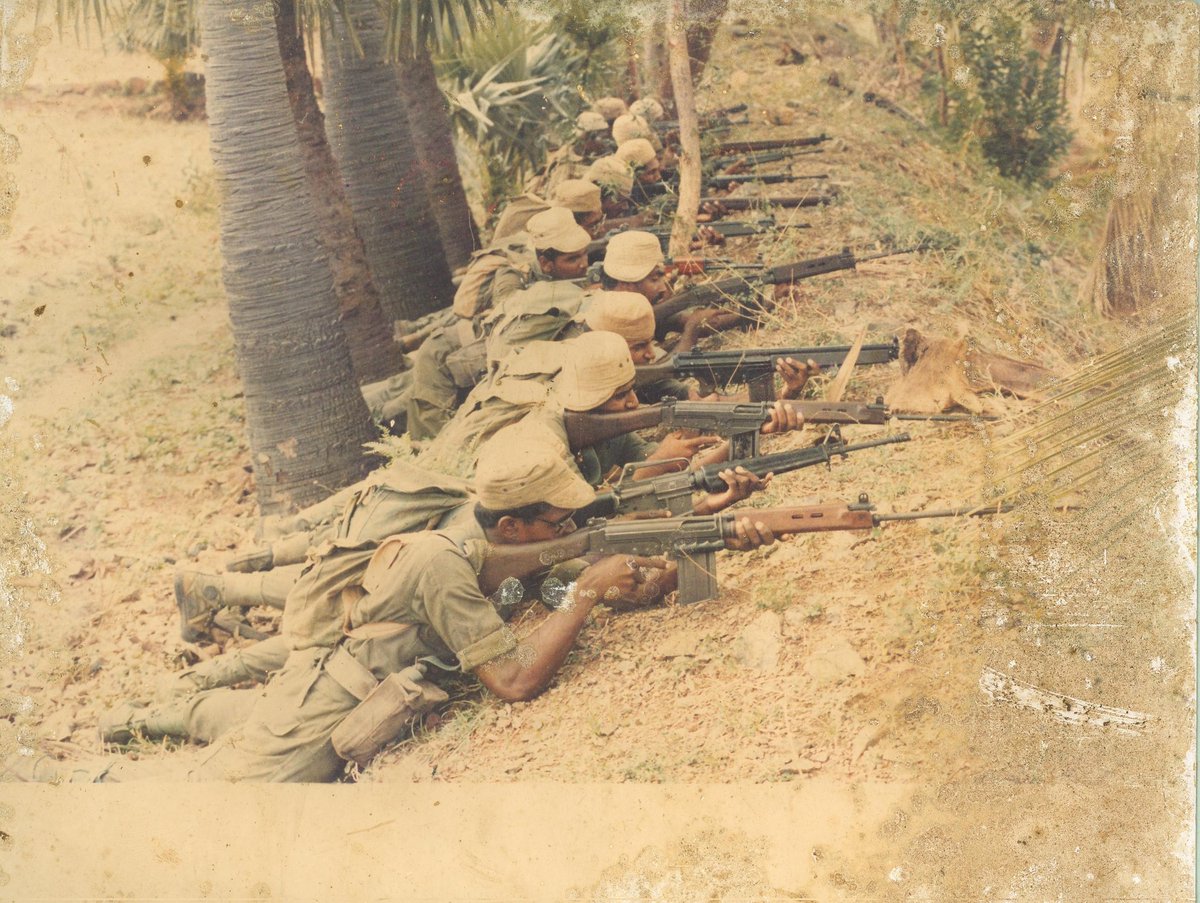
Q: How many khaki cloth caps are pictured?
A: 12